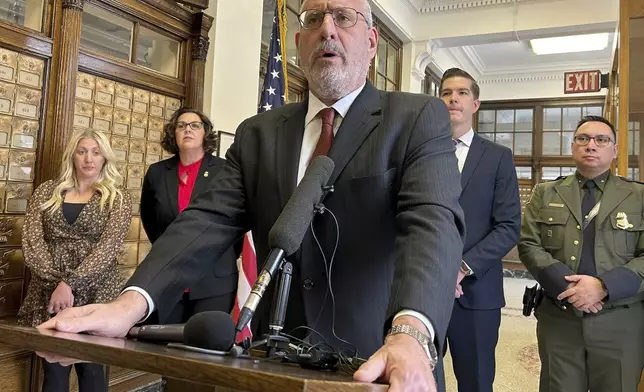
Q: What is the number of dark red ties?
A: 1